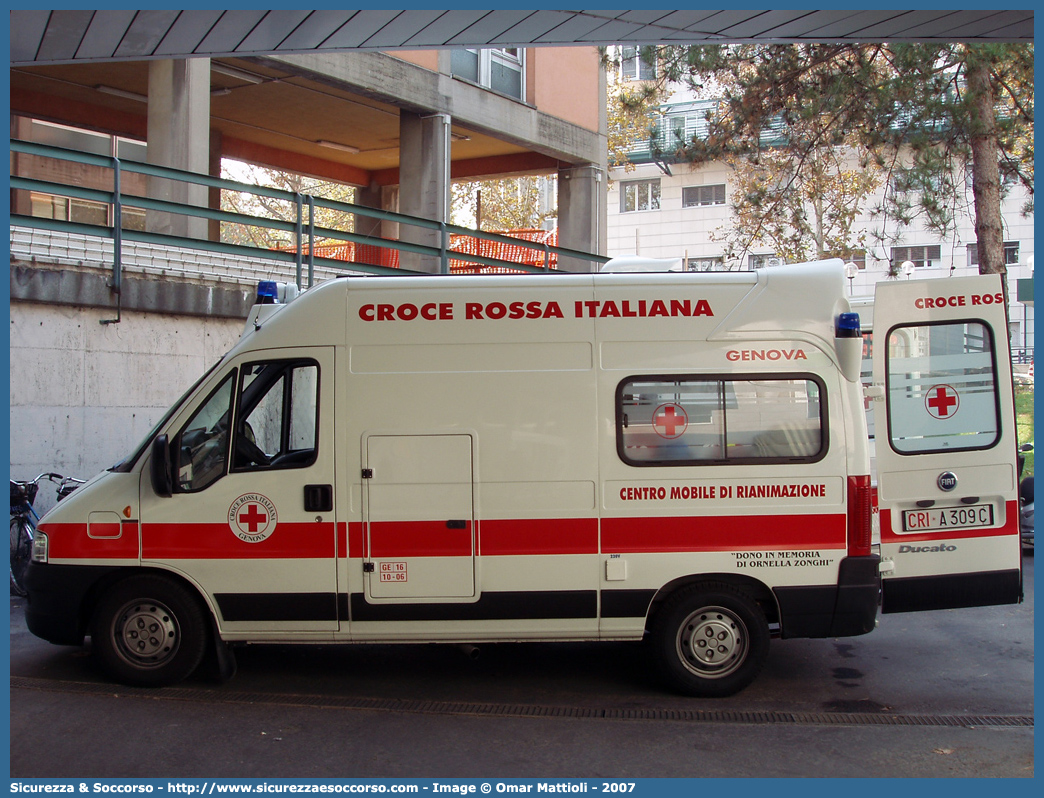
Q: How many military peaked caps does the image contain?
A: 0